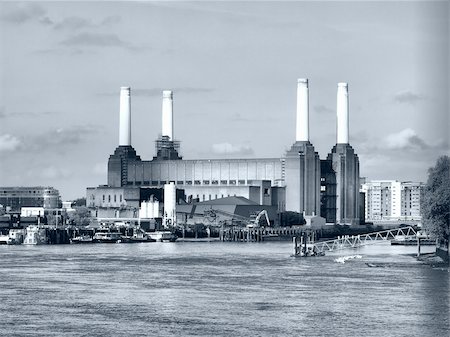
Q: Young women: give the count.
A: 0